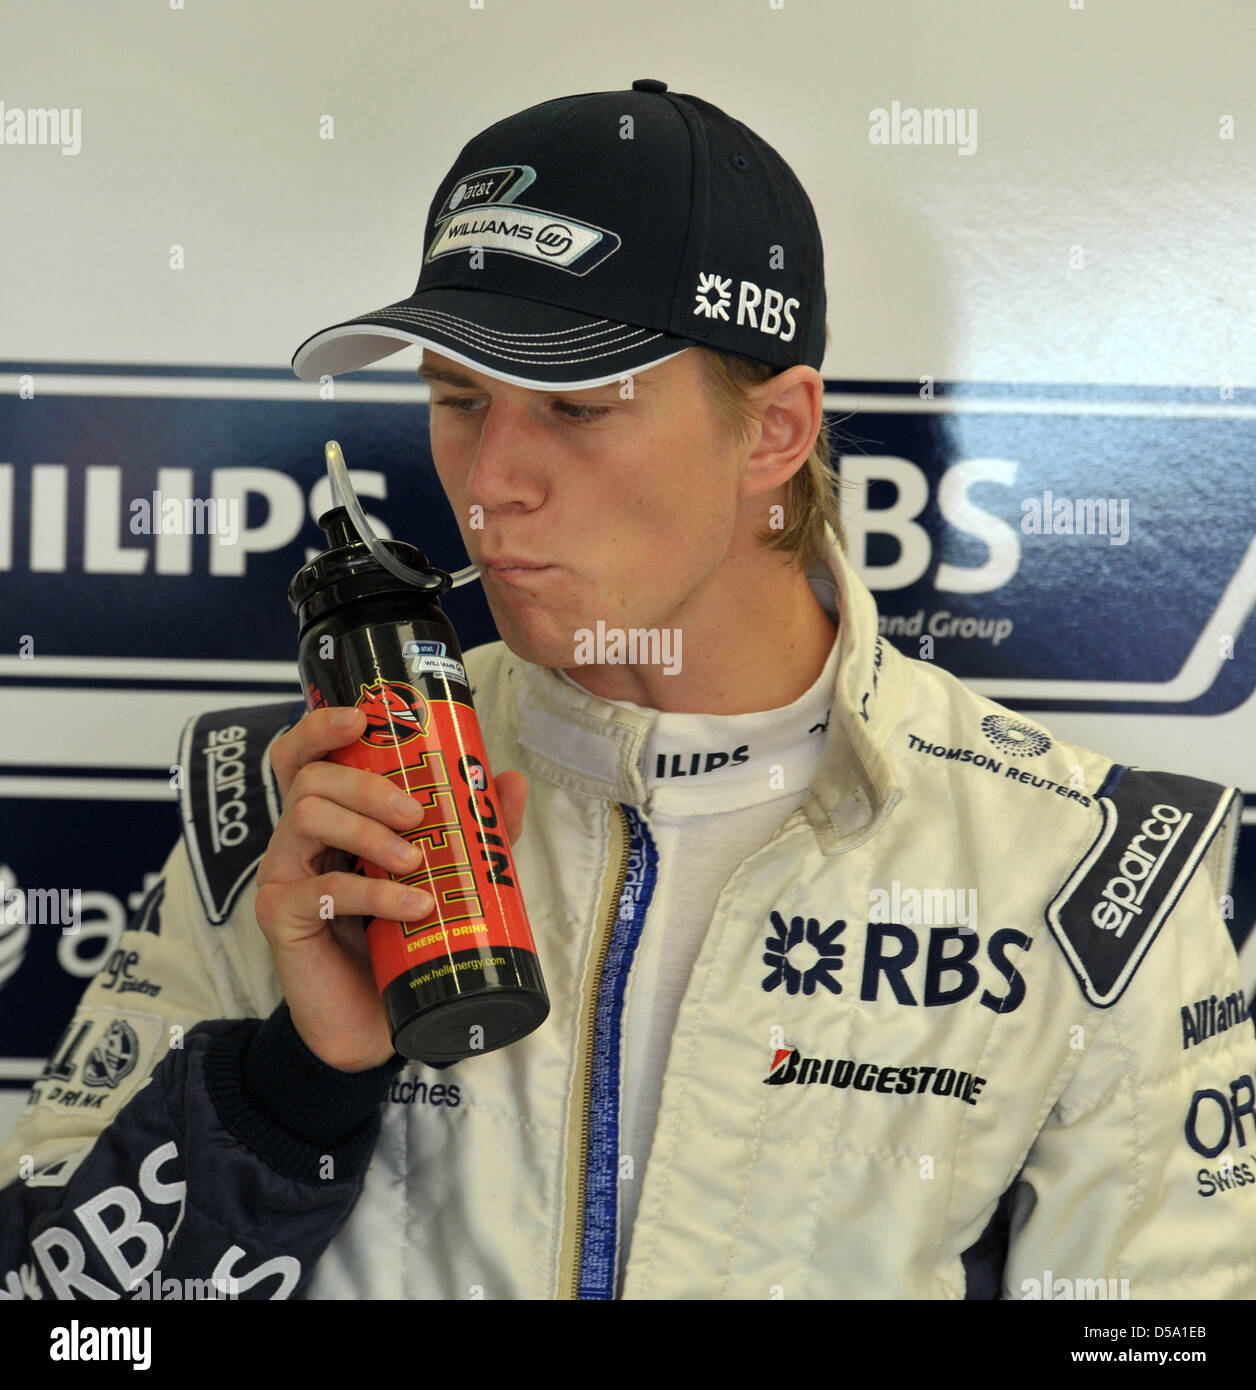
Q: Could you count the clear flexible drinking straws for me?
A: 1